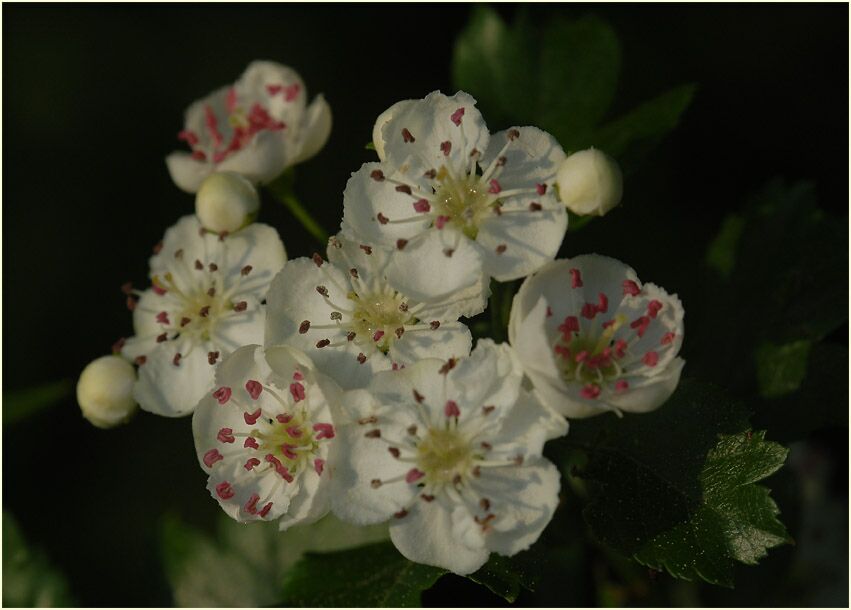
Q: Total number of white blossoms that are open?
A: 7